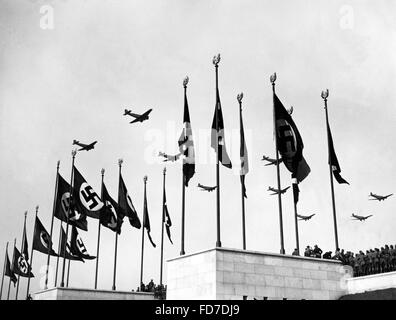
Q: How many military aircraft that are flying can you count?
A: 9